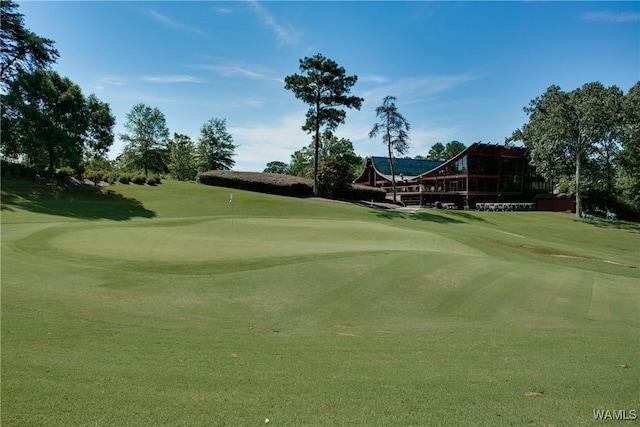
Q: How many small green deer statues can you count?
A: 2